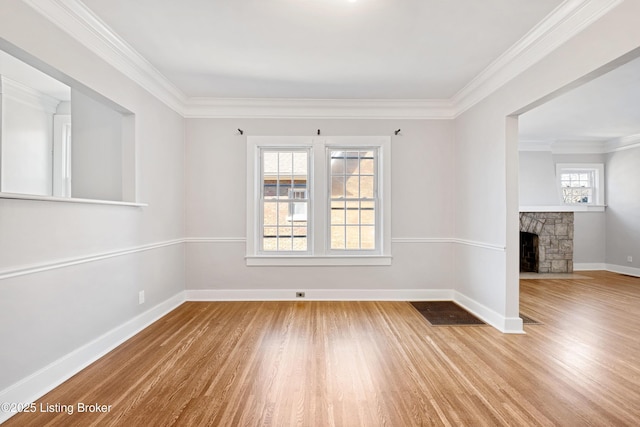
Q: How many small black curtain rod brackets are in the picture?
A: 3